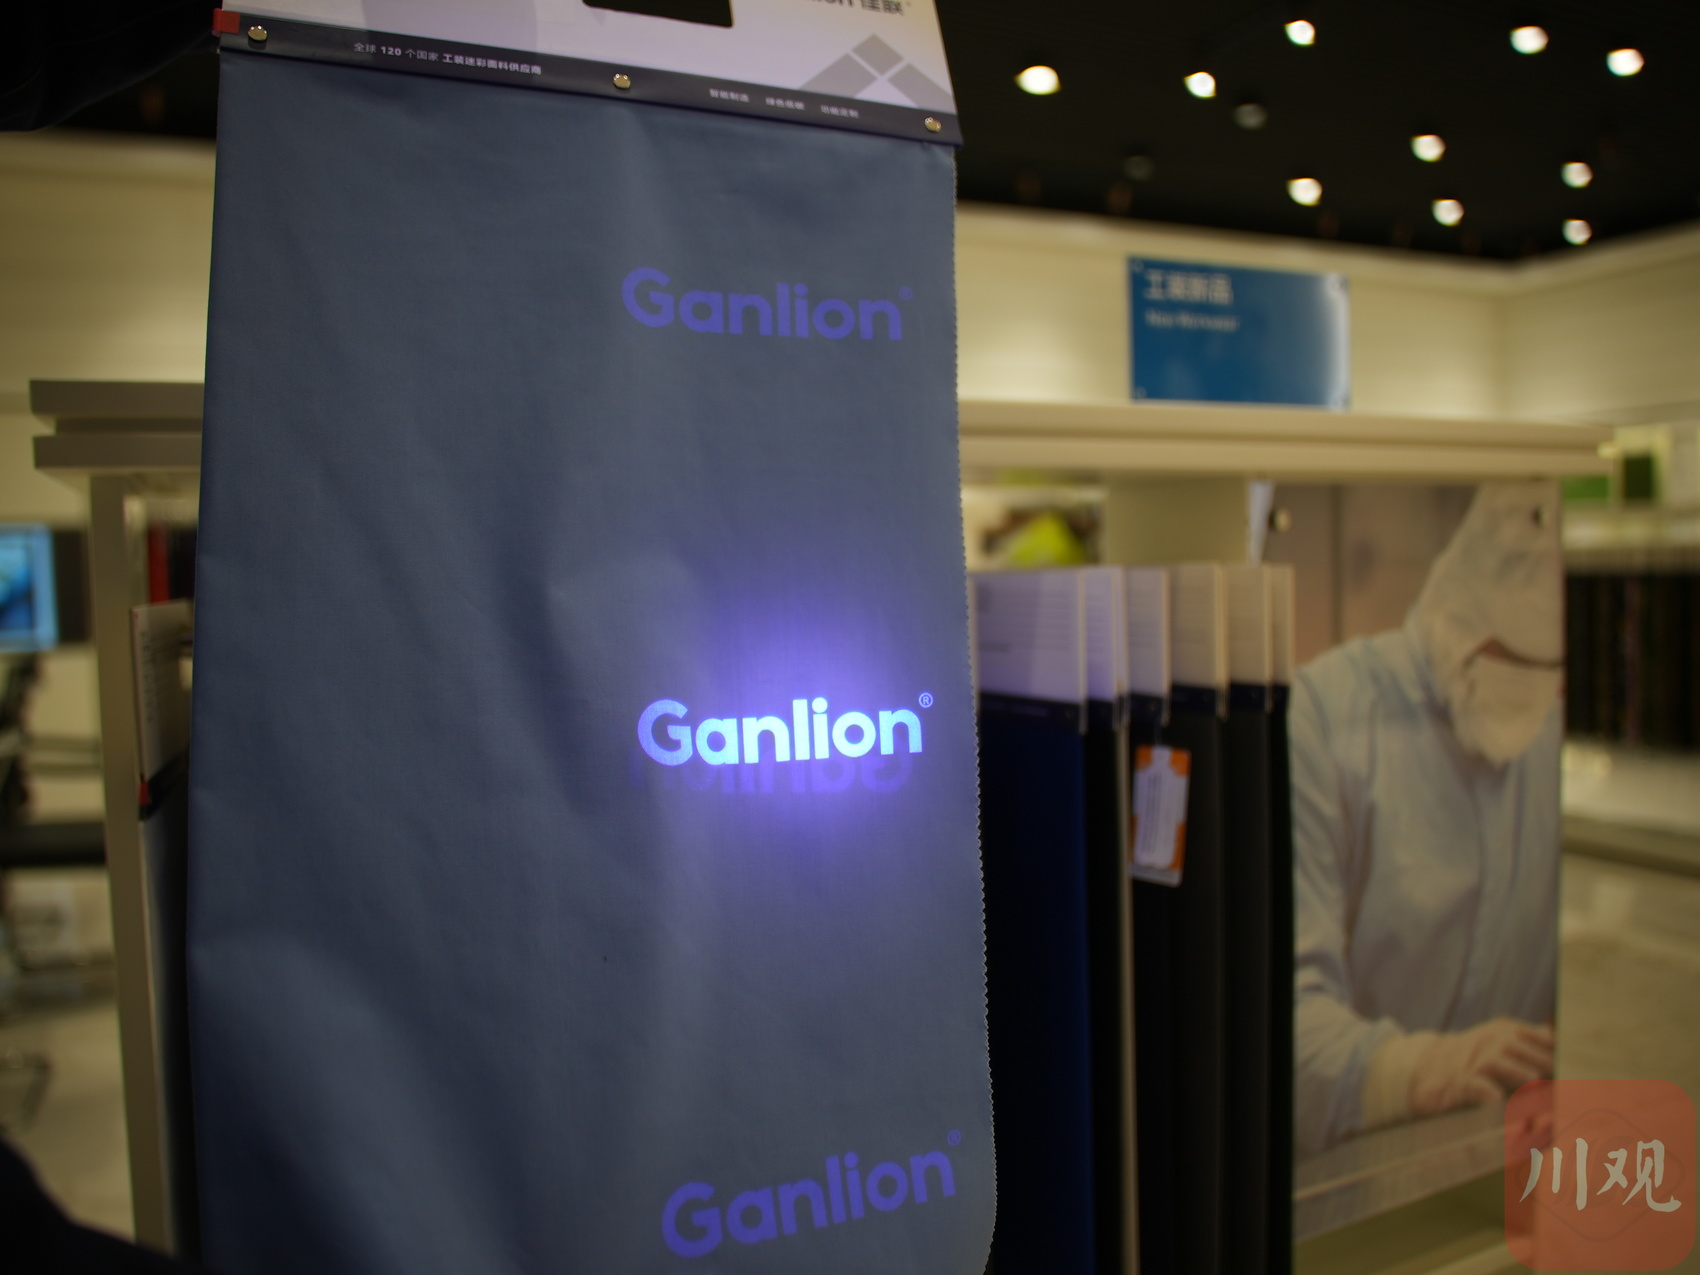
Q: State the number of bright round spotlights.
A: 10